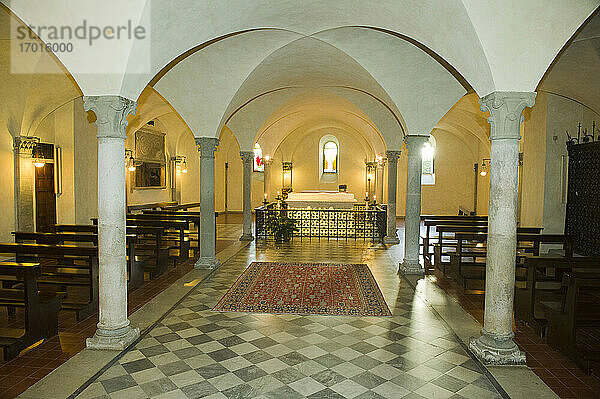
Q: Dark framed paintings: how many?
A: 1